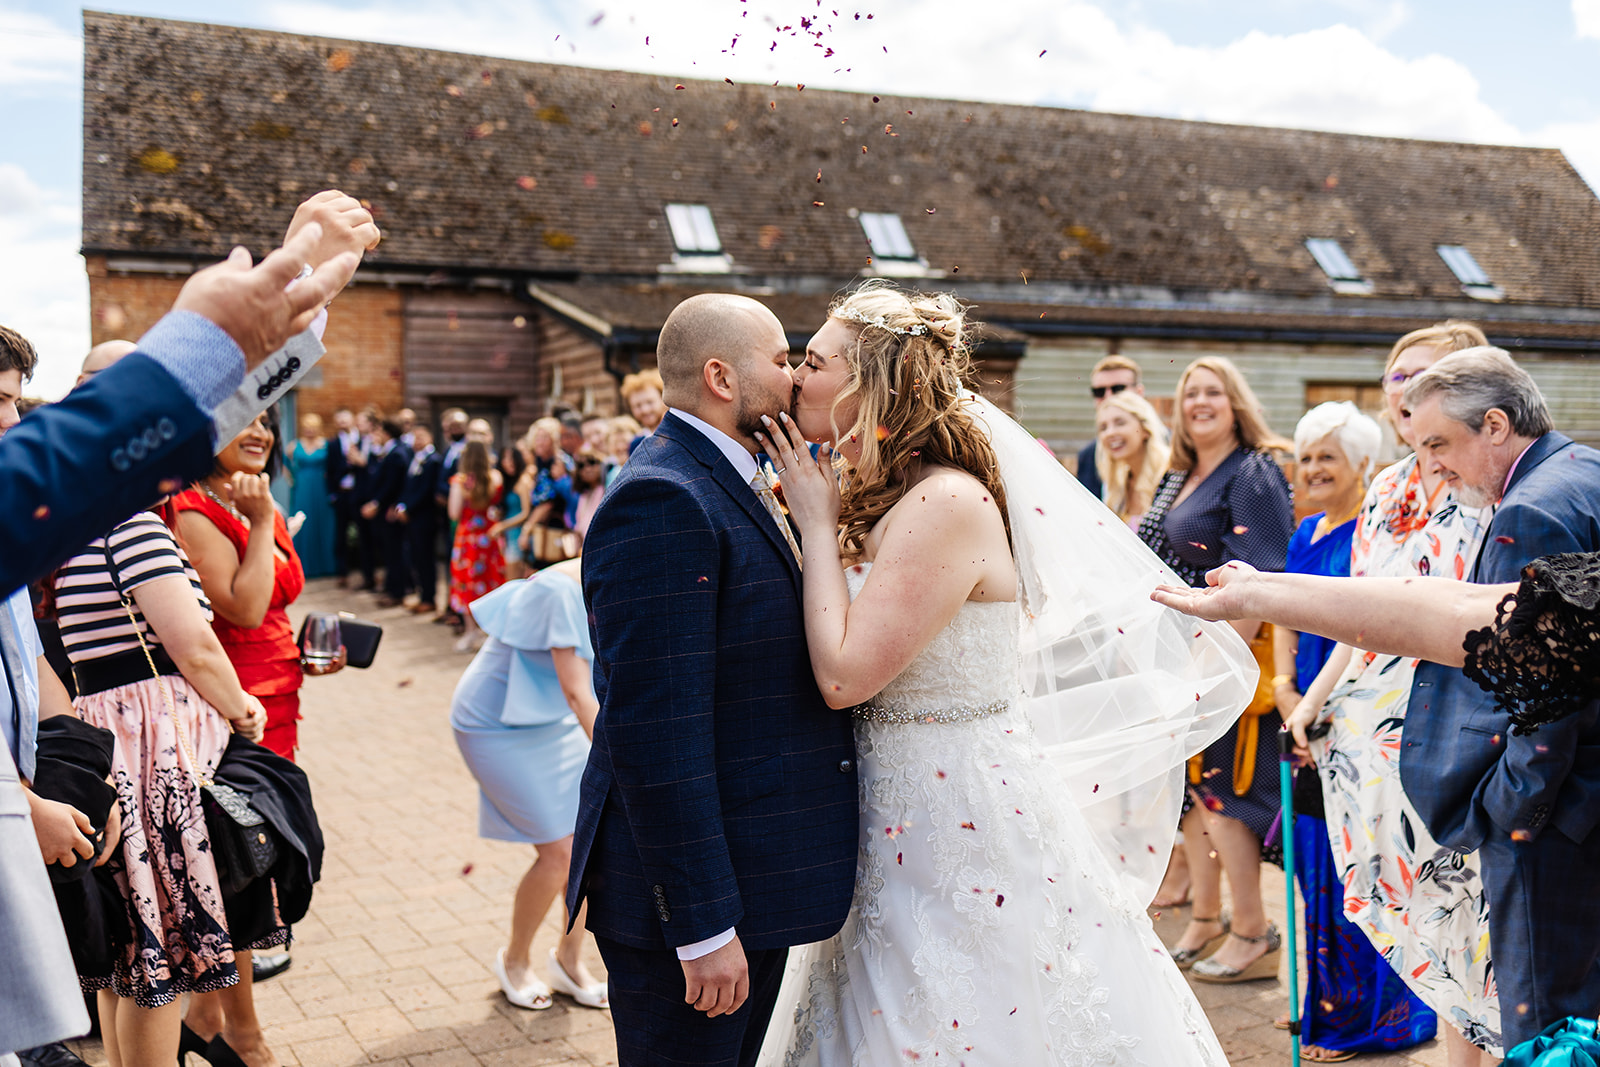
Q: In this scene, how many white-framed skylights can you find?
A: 4